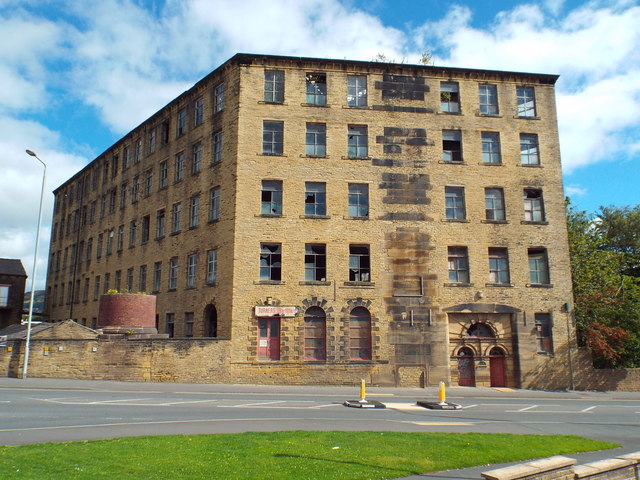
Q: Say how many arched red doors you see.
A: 2